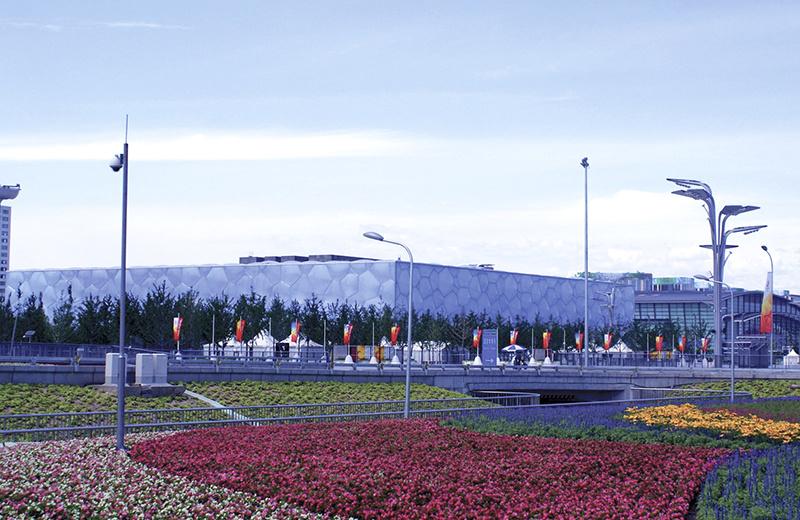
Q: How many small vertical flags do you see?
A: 13